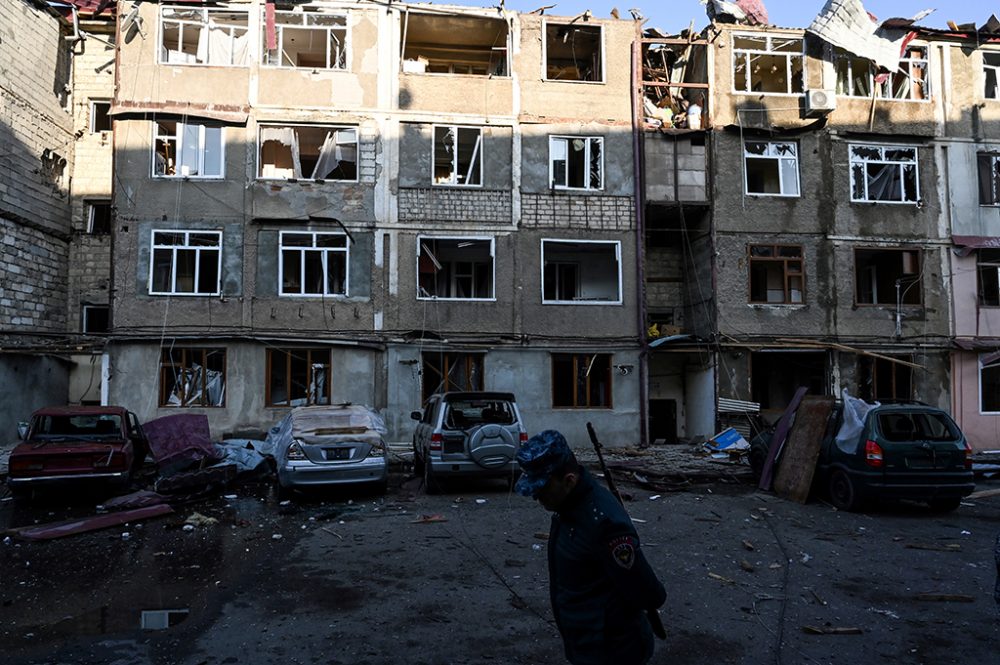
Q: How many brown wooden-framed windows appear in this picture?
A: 7